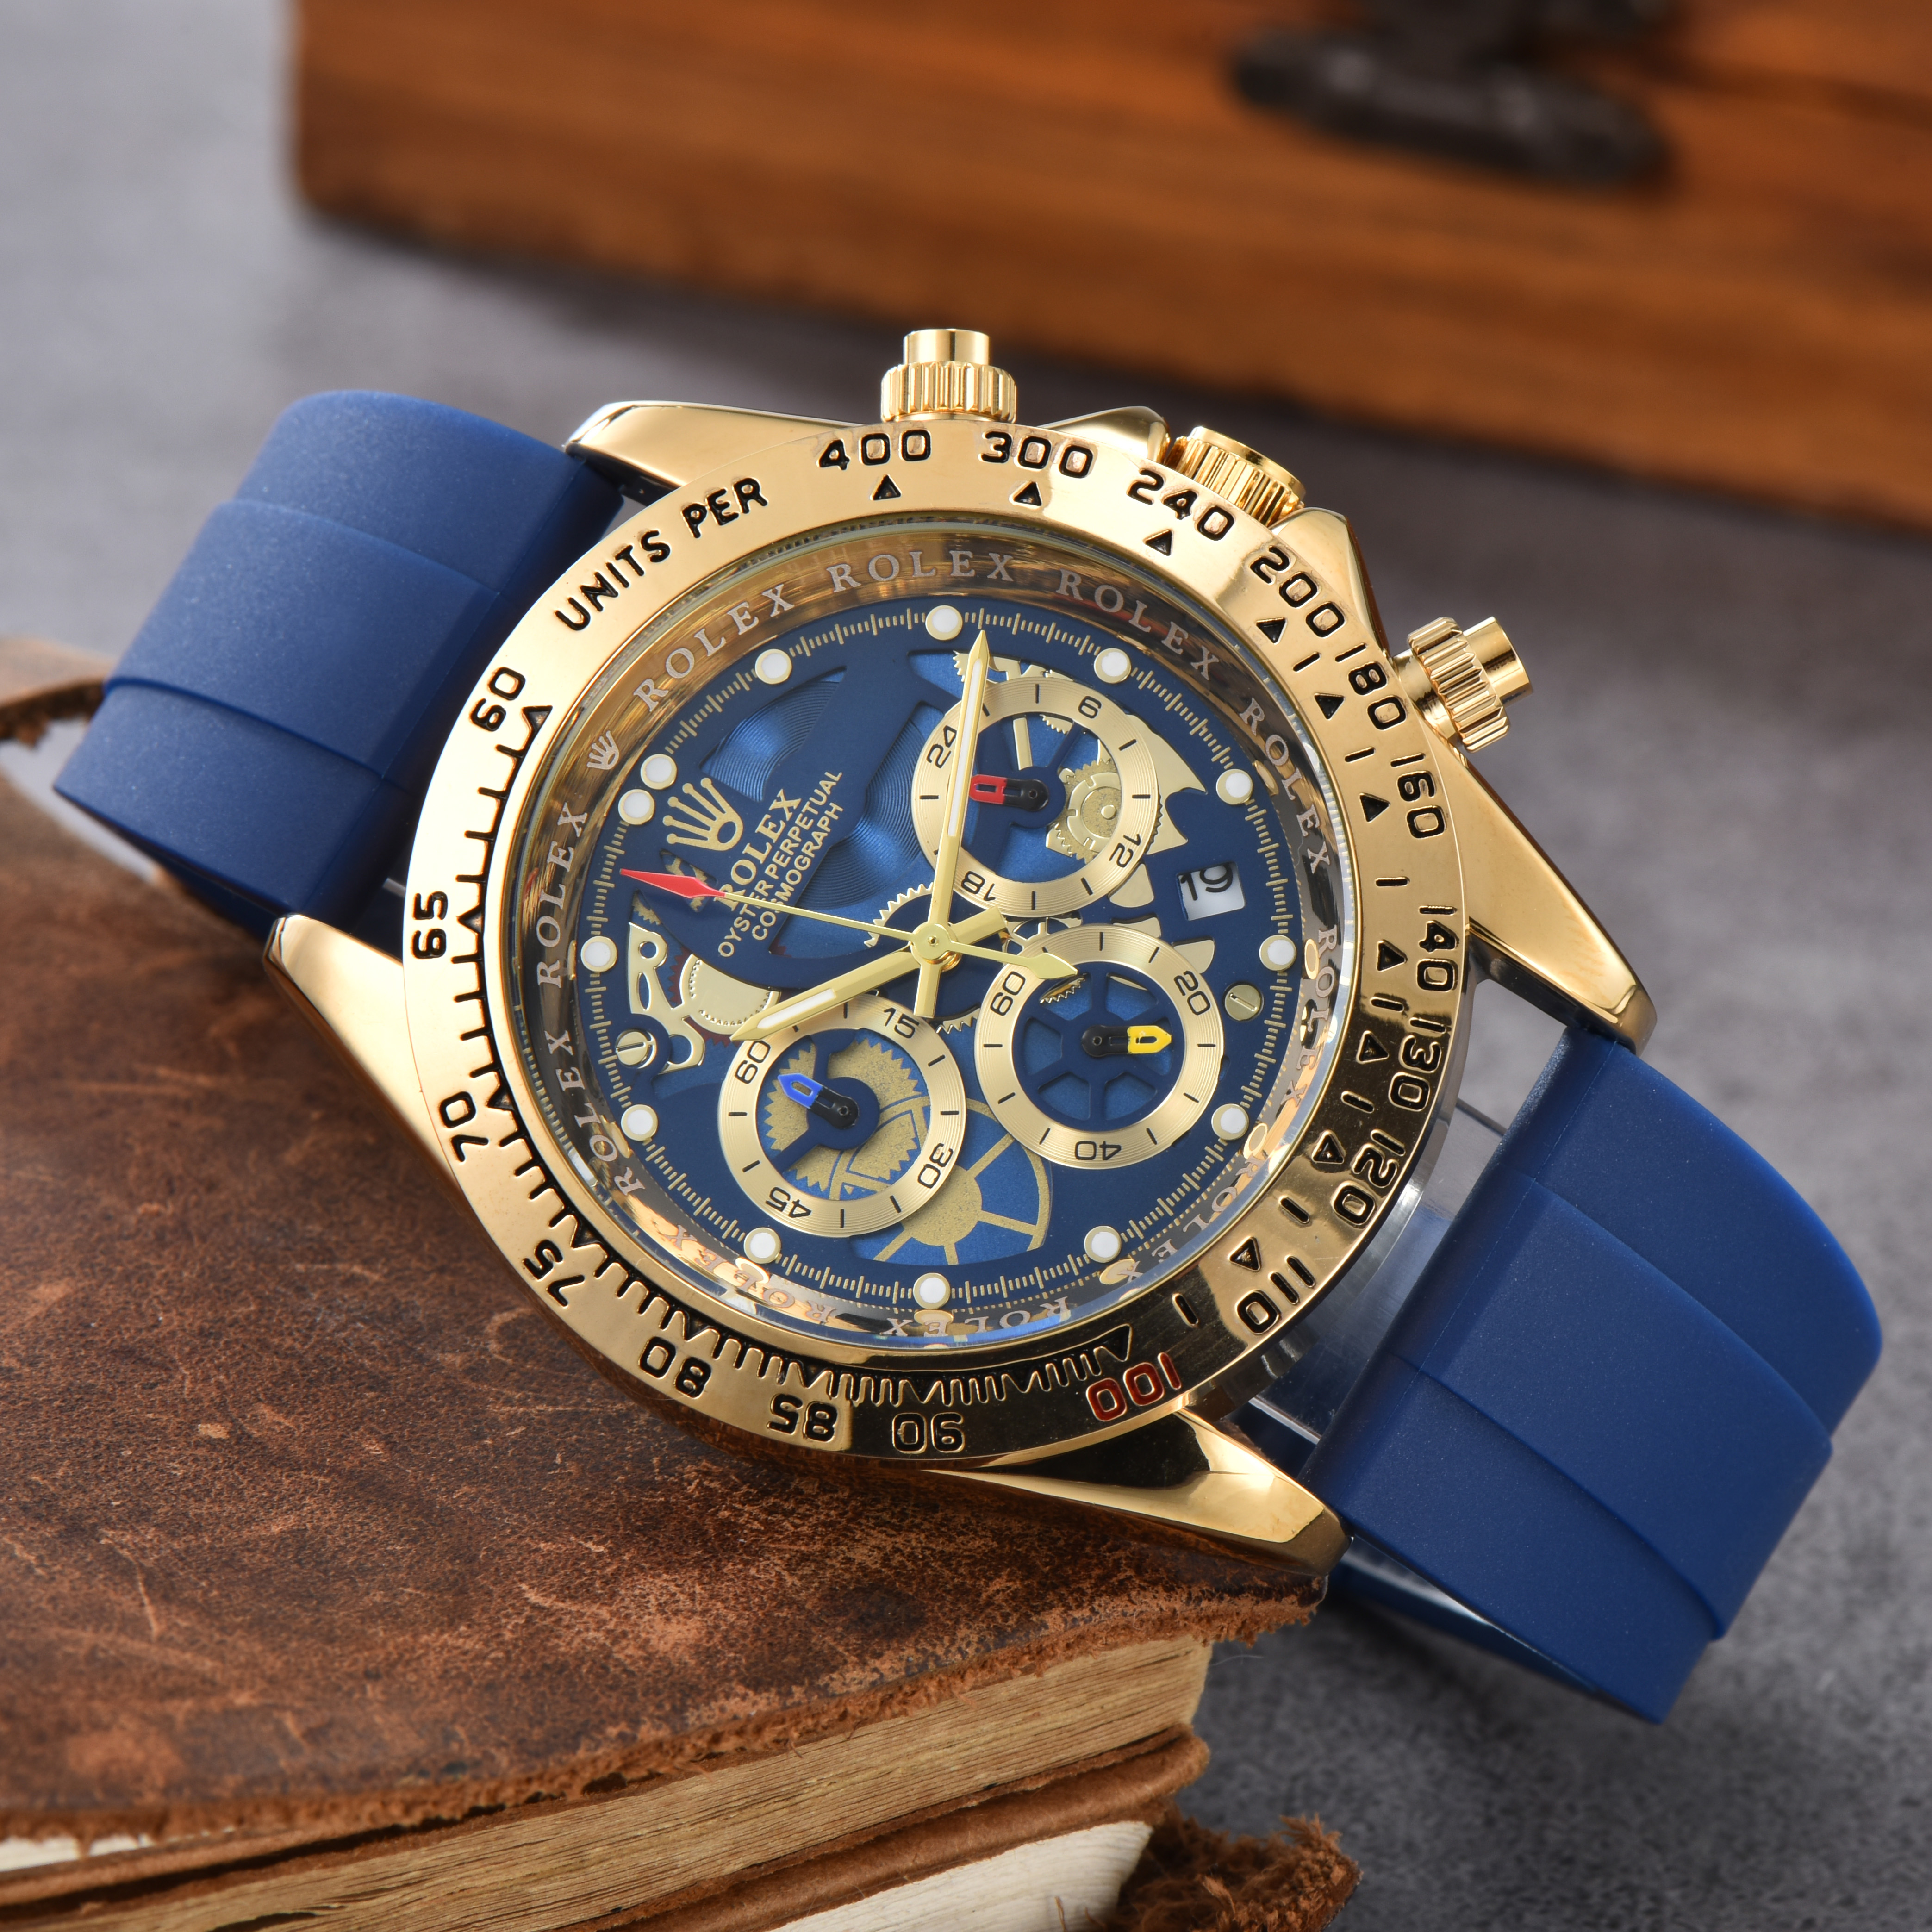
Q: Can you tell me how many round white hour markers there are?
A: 13